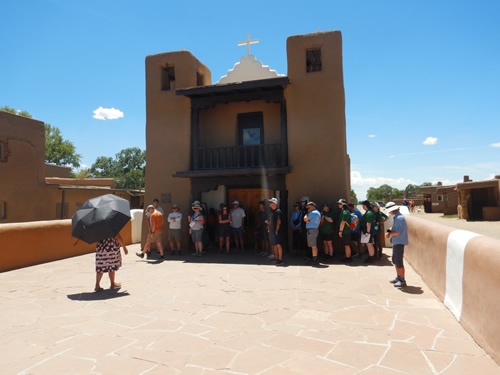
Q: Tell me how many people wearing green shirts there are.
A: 4